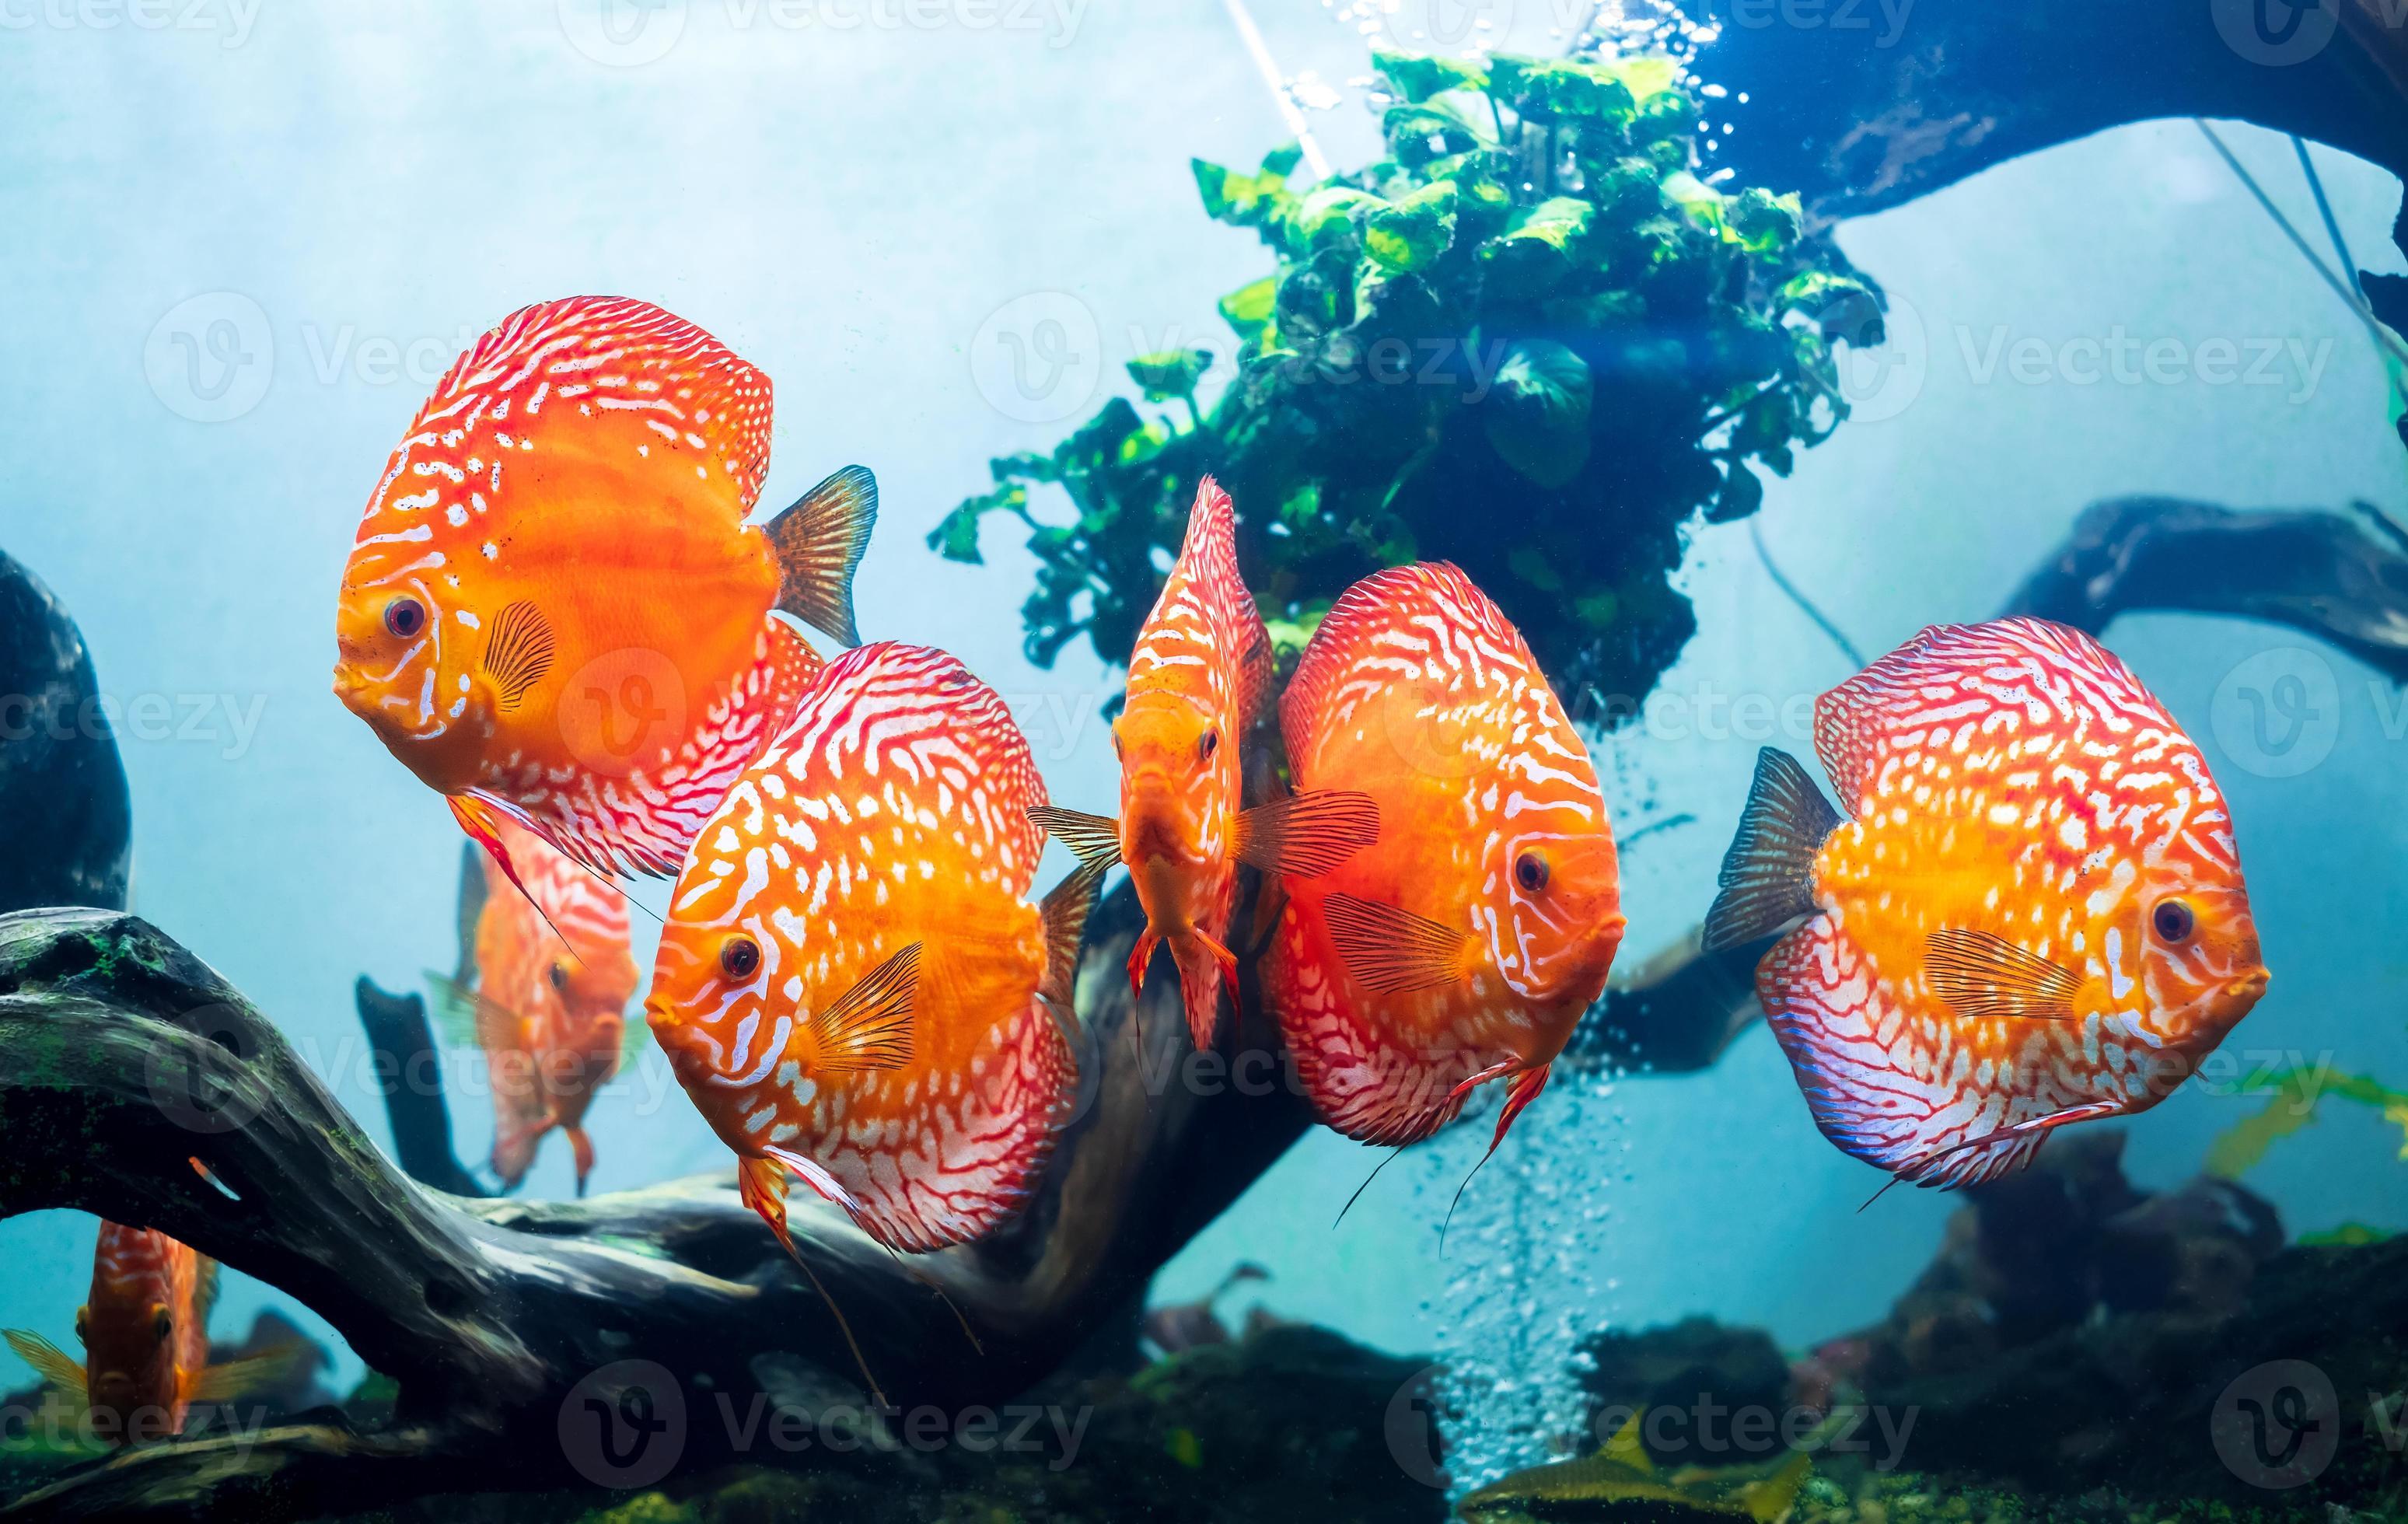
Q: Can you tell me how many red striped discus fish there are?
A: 7